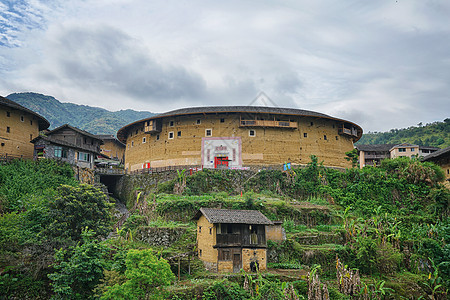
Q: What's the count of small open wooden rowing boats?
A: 0